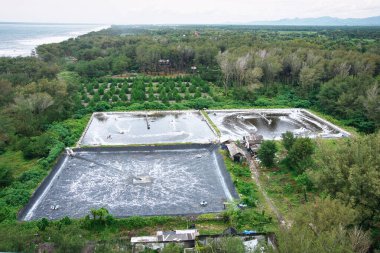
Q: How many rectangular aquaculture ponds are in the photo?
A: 3